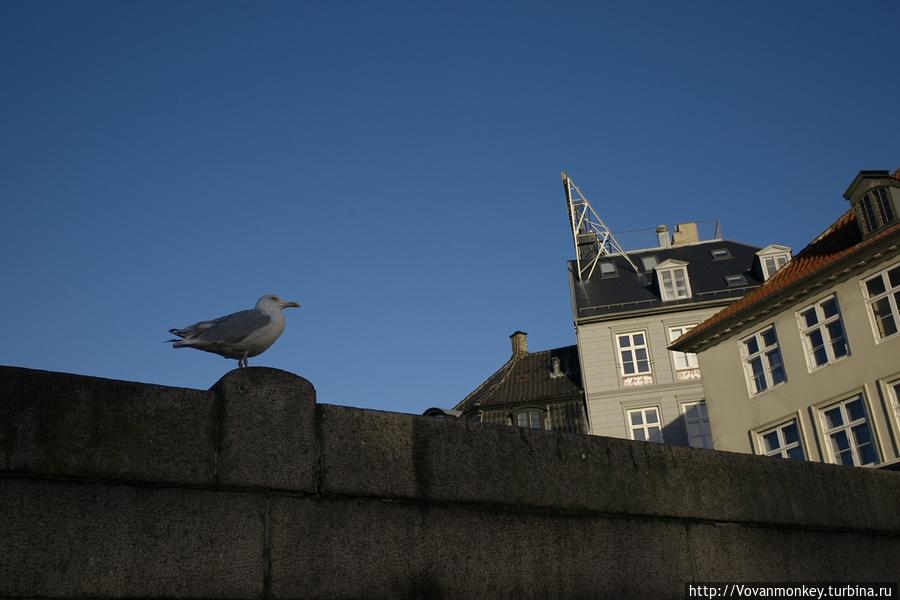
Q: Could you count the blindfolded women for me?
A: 0